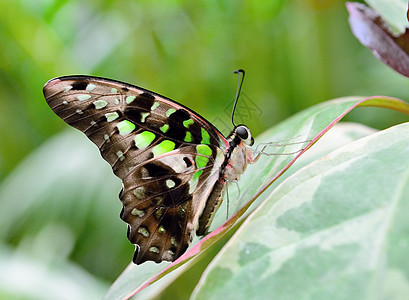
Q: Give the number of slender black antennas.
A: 2